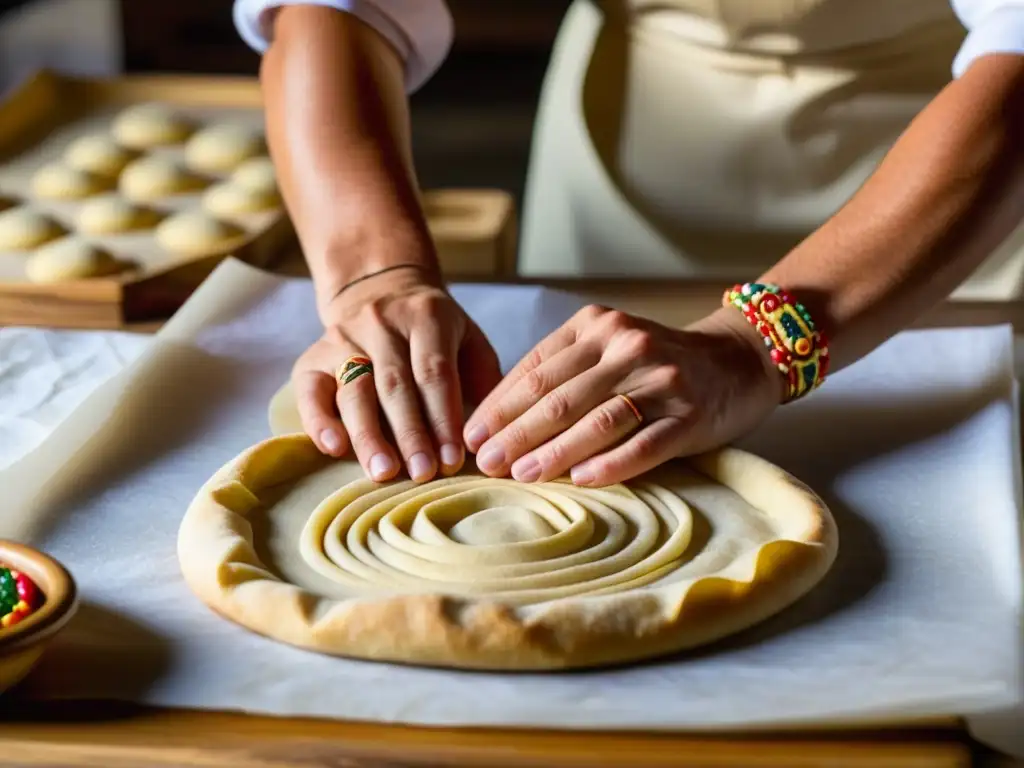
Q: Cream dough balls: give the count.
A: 11